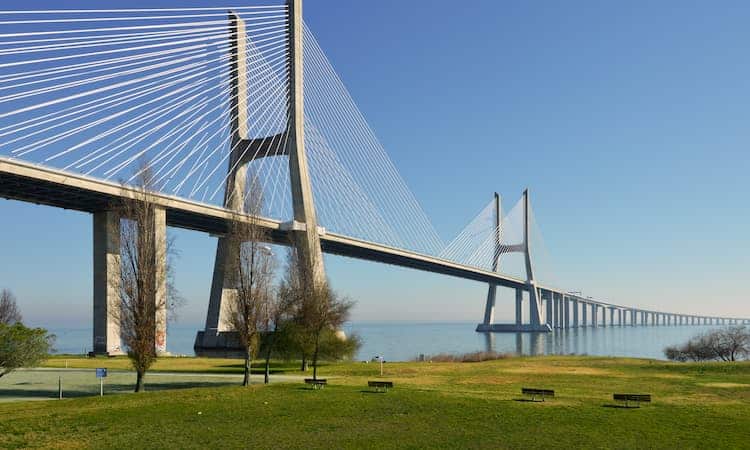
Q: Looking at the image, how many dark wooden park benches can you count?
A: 4